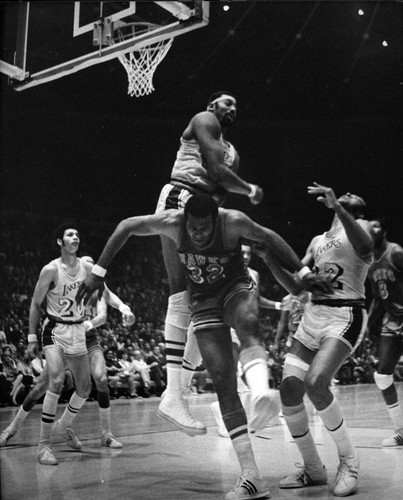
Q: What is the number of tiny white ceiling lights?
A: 3